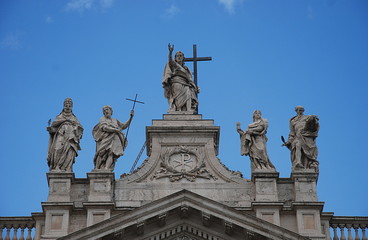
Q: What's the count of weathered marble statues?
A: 5